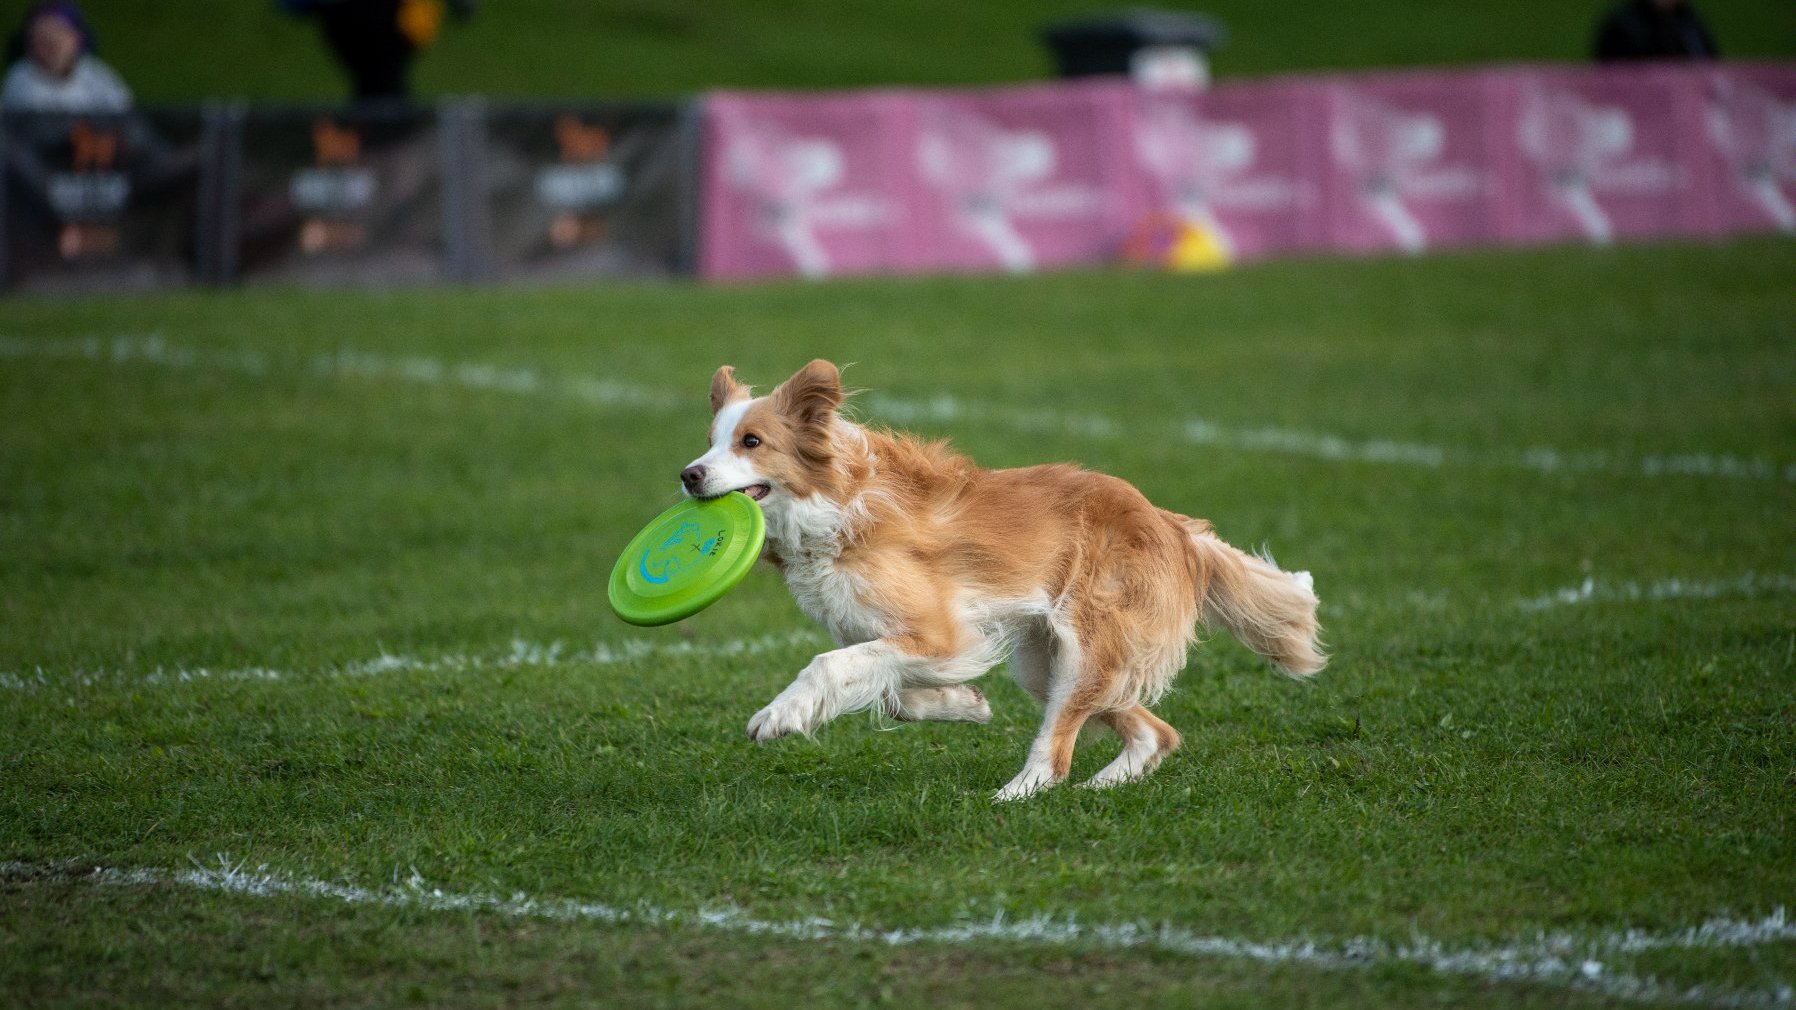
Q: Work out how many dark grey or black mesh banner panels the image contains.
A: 3